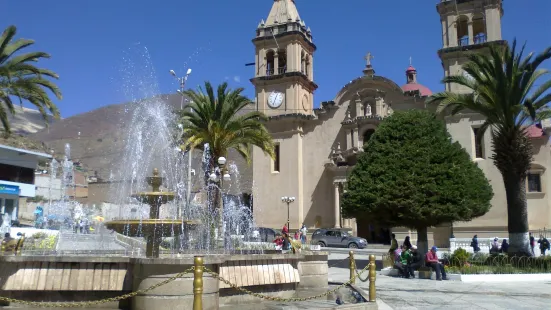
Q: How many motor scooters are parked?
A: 0